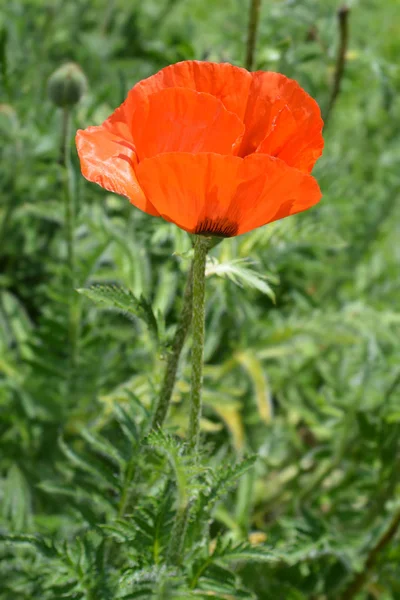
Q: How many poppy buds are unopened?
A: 1